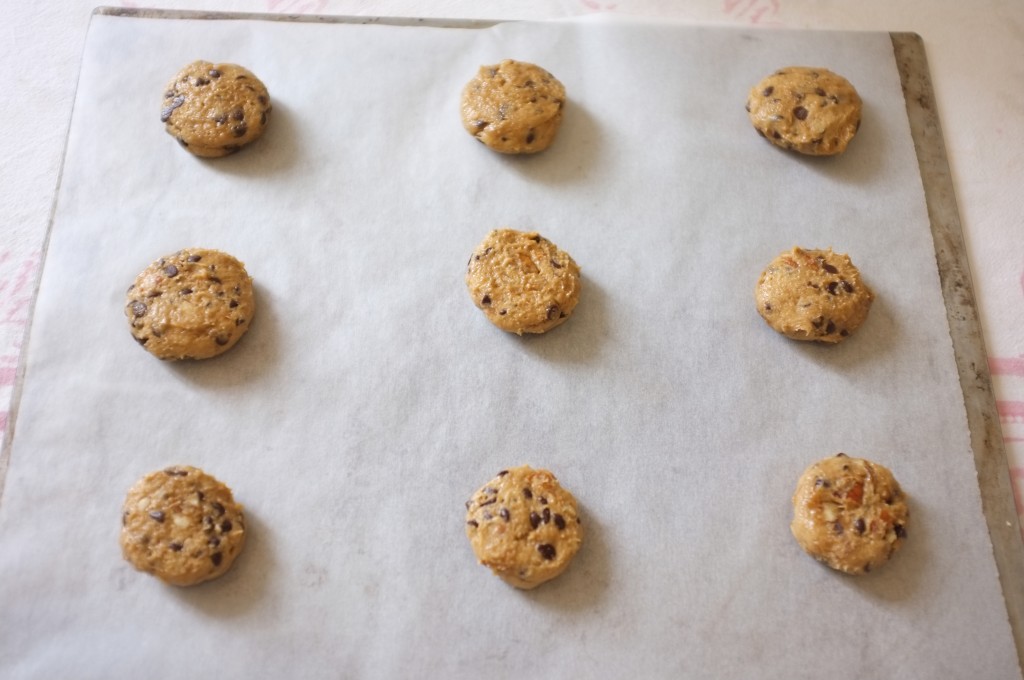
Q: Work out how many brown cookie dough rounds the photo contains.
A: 9